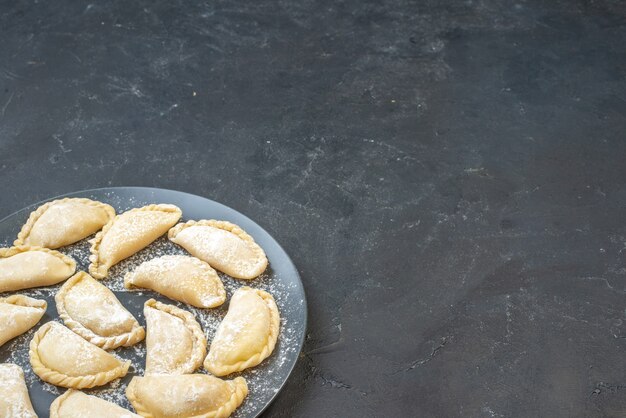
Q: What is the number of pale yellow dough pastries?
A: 13